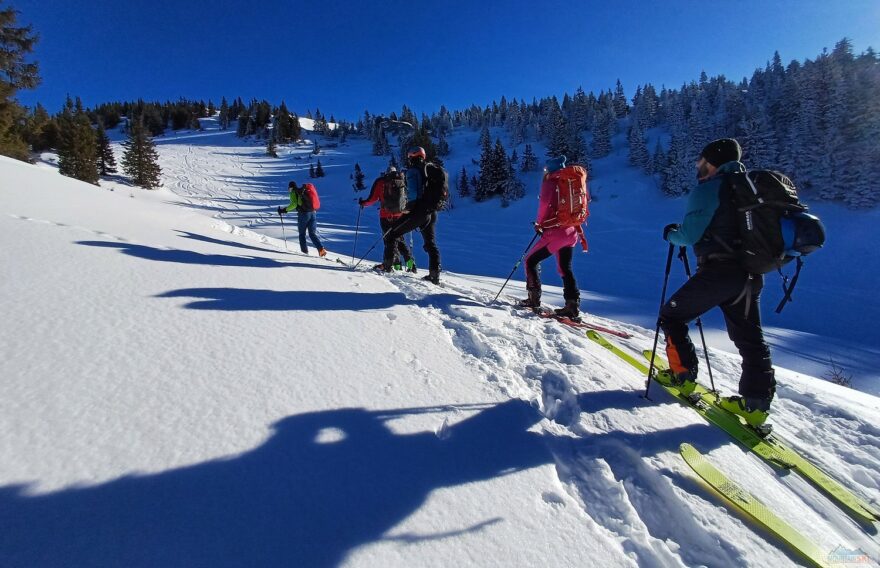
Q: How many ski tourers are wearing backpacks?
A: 5